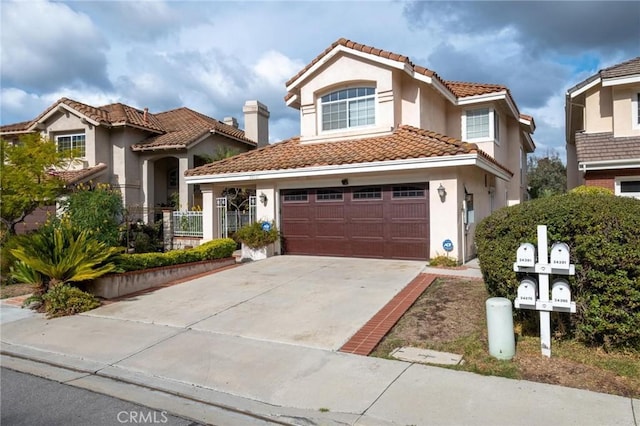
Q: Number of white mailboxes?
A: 4